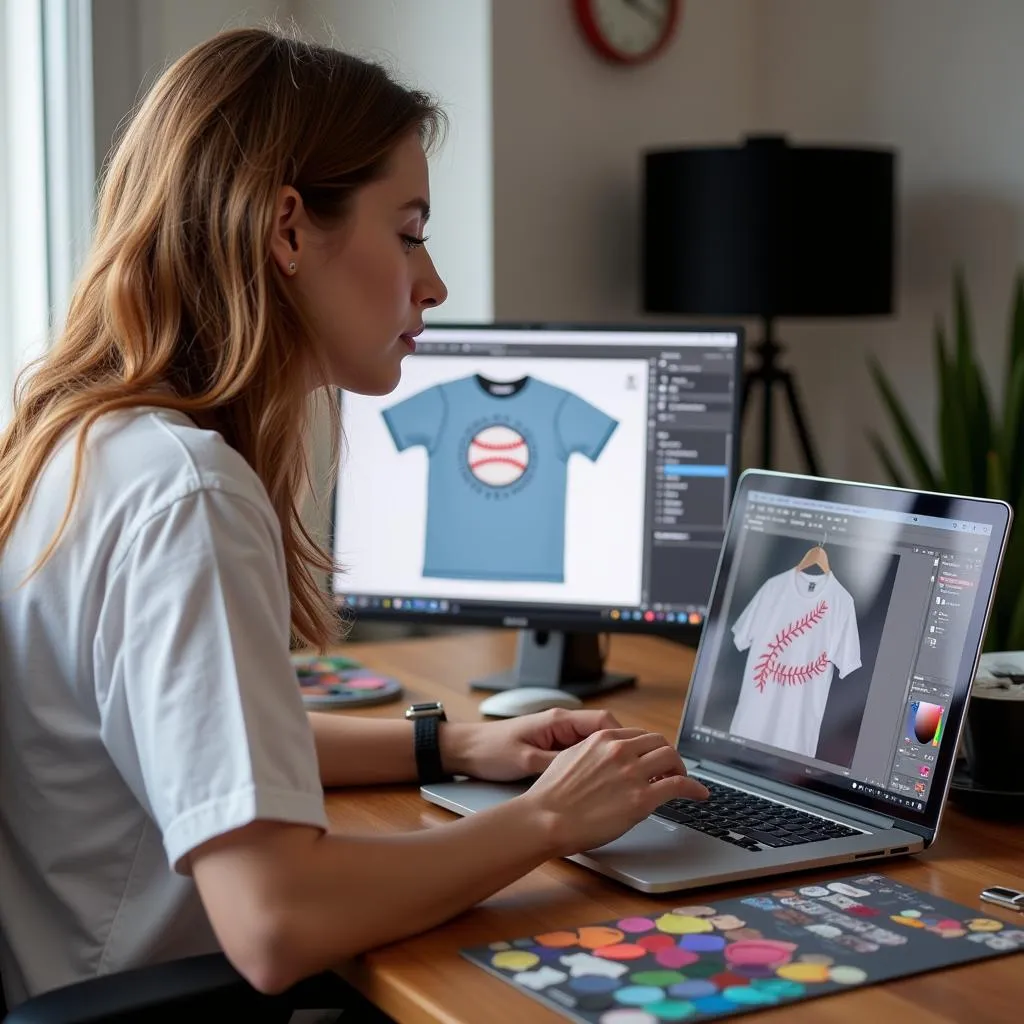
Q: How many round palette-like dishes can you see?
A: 1